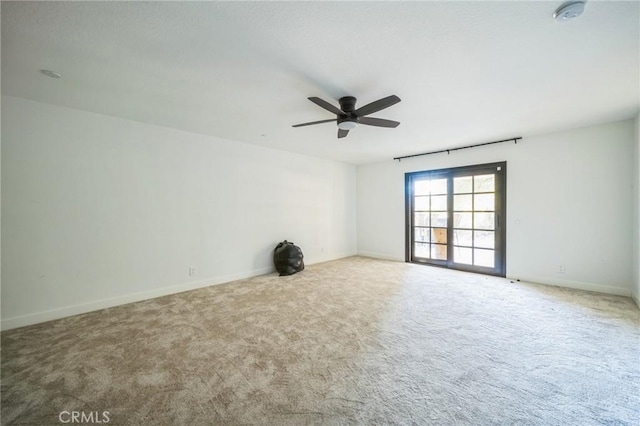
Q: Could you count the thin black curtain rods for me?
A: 1